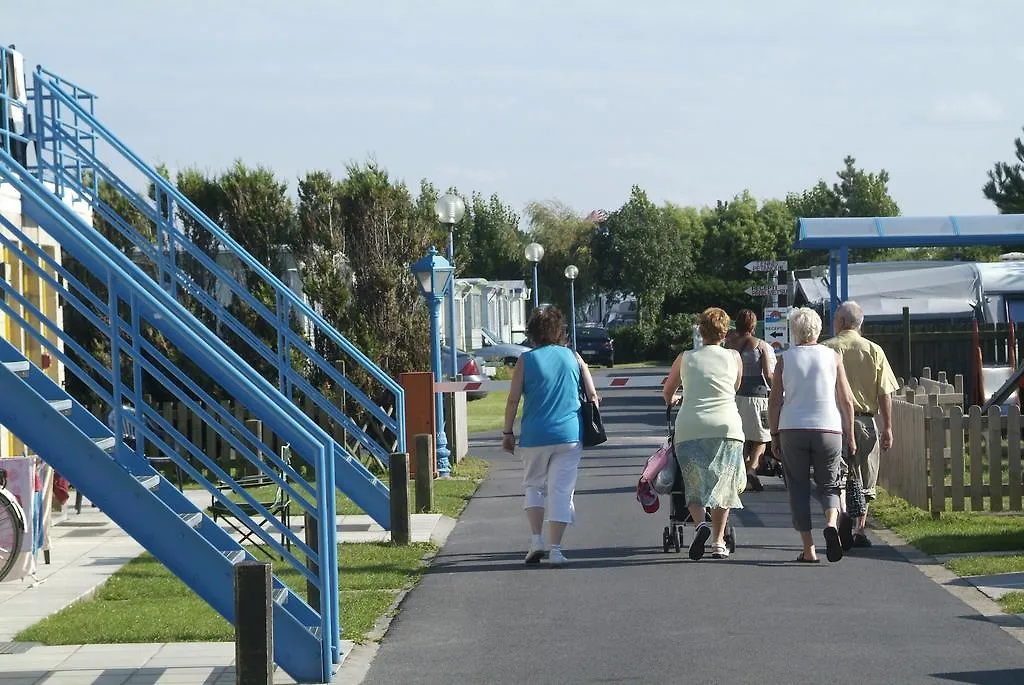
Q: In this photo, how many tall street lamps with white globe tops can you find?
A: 3